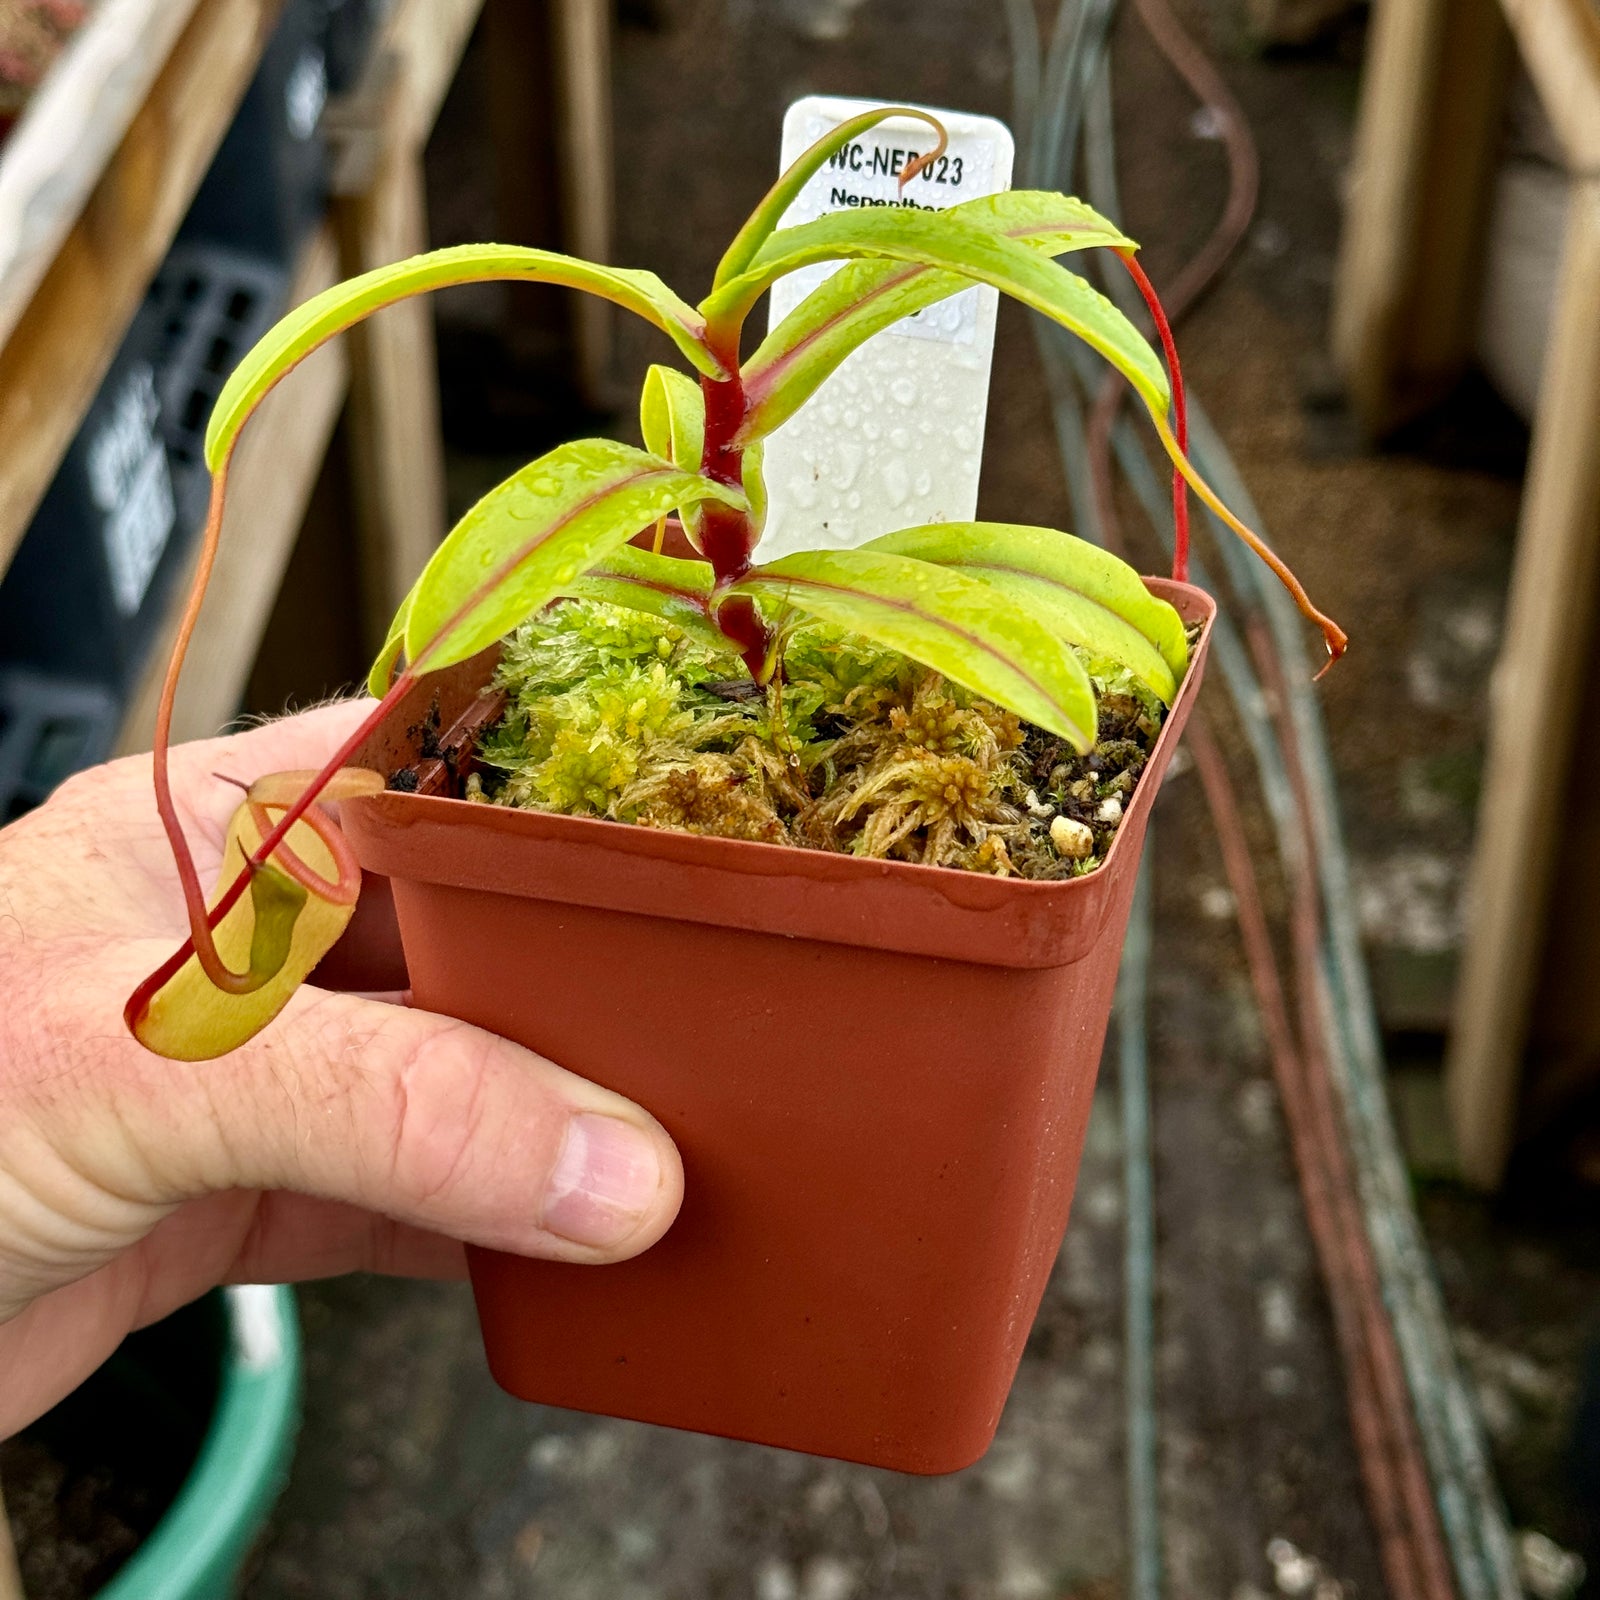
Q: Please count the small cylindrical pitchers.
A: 2